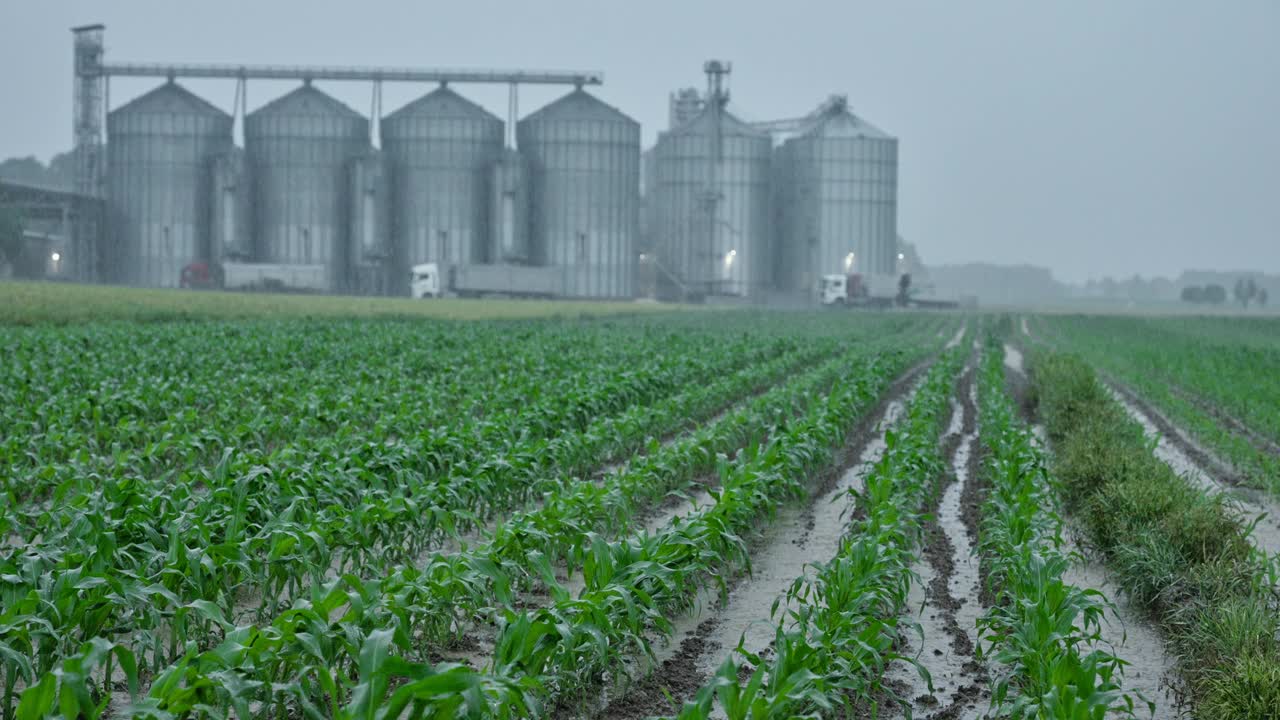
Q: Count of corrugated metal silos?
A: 6